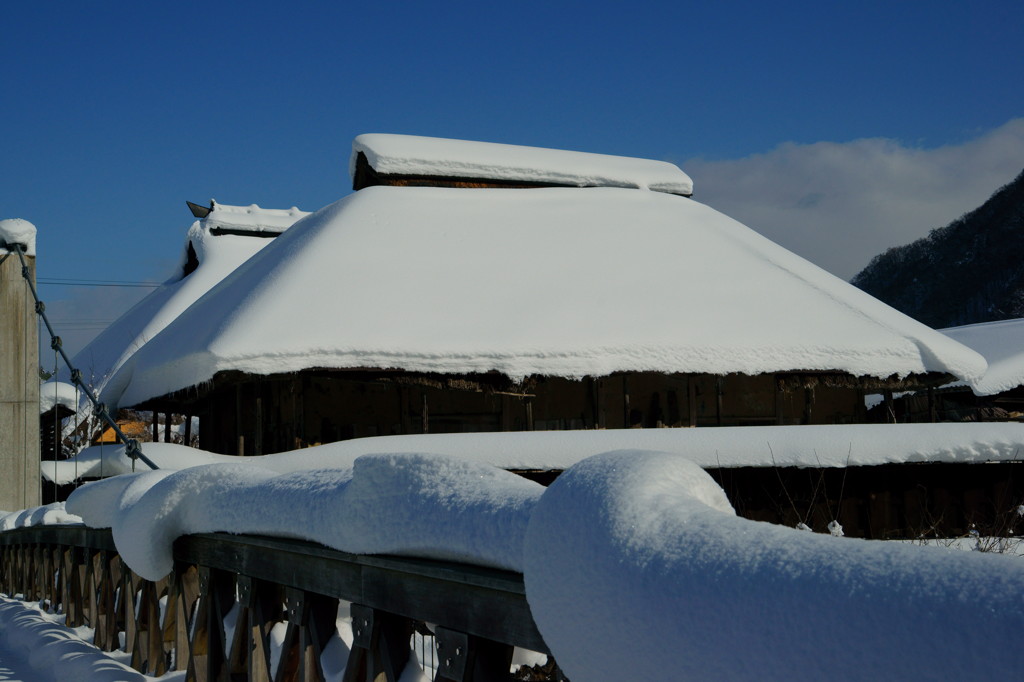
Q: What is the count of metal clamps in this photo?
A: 6